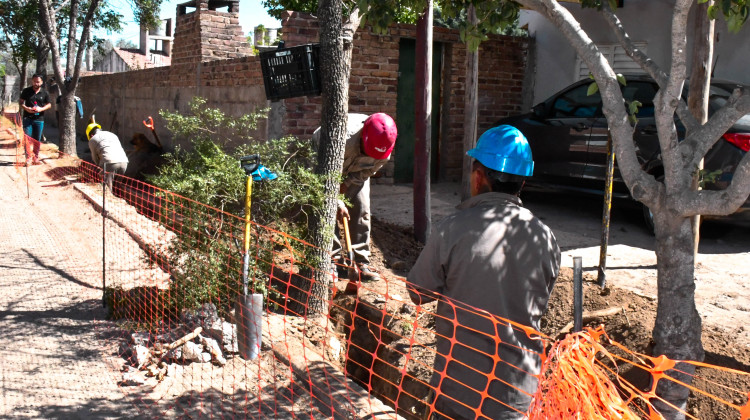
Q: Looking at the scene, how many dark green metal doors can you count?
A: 1